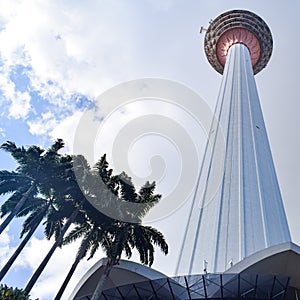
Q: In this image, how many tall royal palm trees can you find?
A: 5